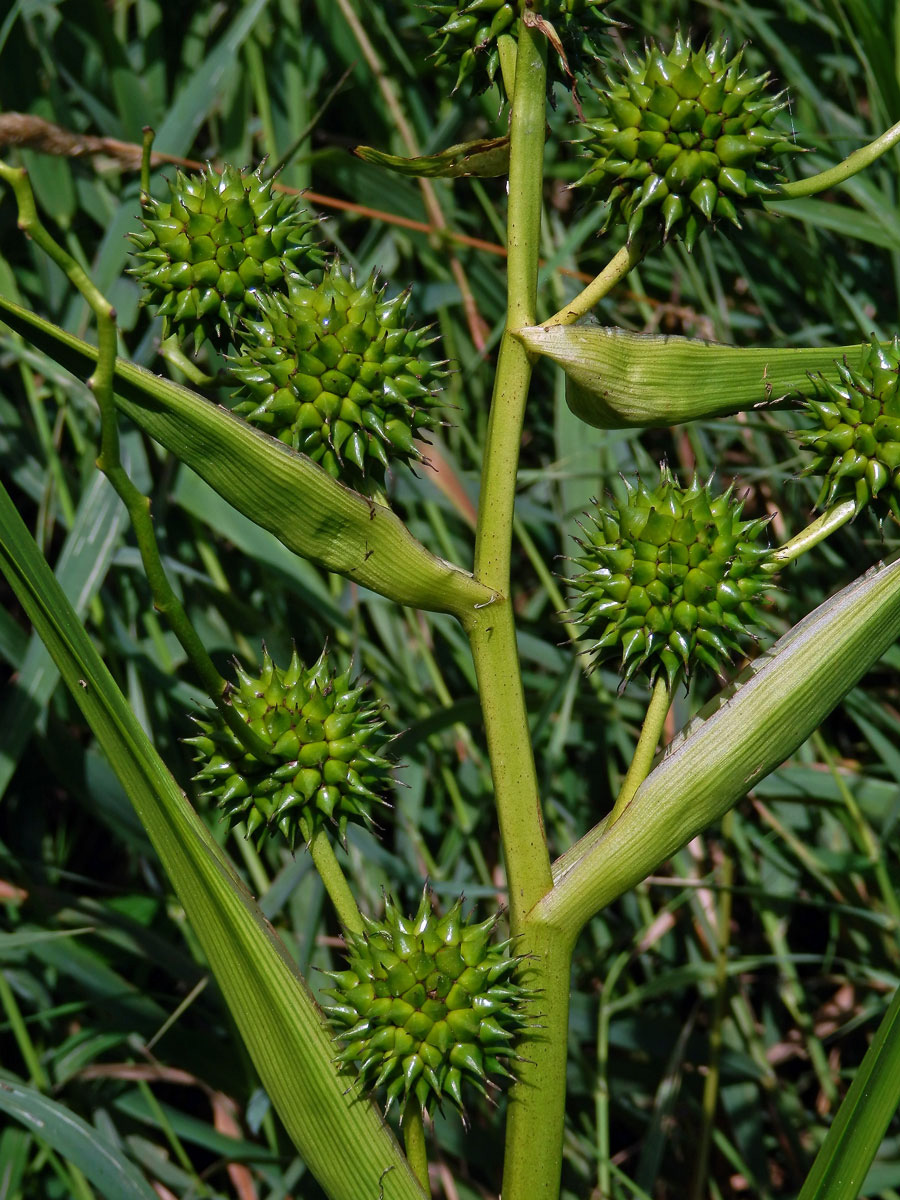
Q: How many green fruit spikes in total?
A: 8